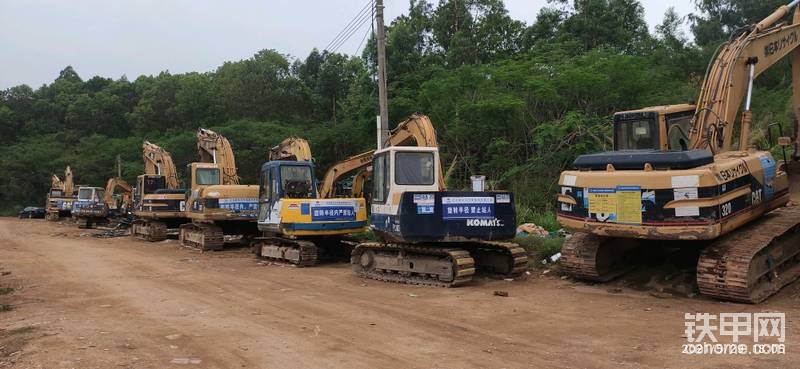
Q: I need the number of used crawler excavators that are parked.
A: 7